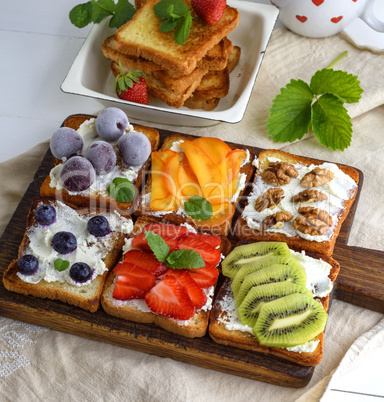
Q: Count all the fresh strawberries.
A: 2